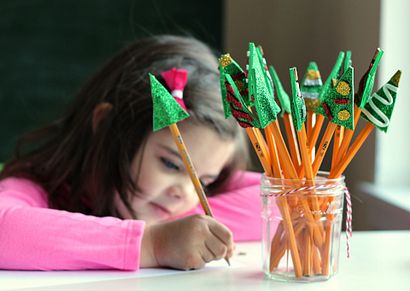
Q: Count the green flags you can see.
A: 14